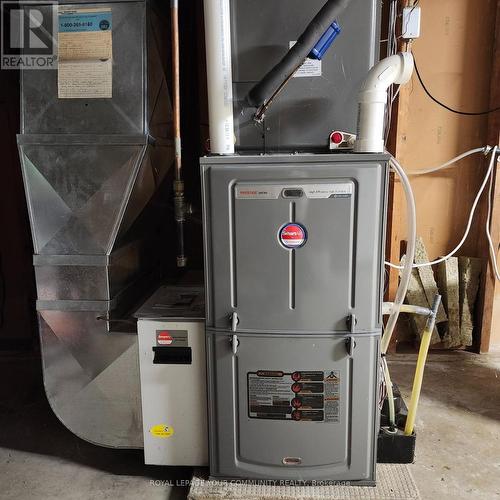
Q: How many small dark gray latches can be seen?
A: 4